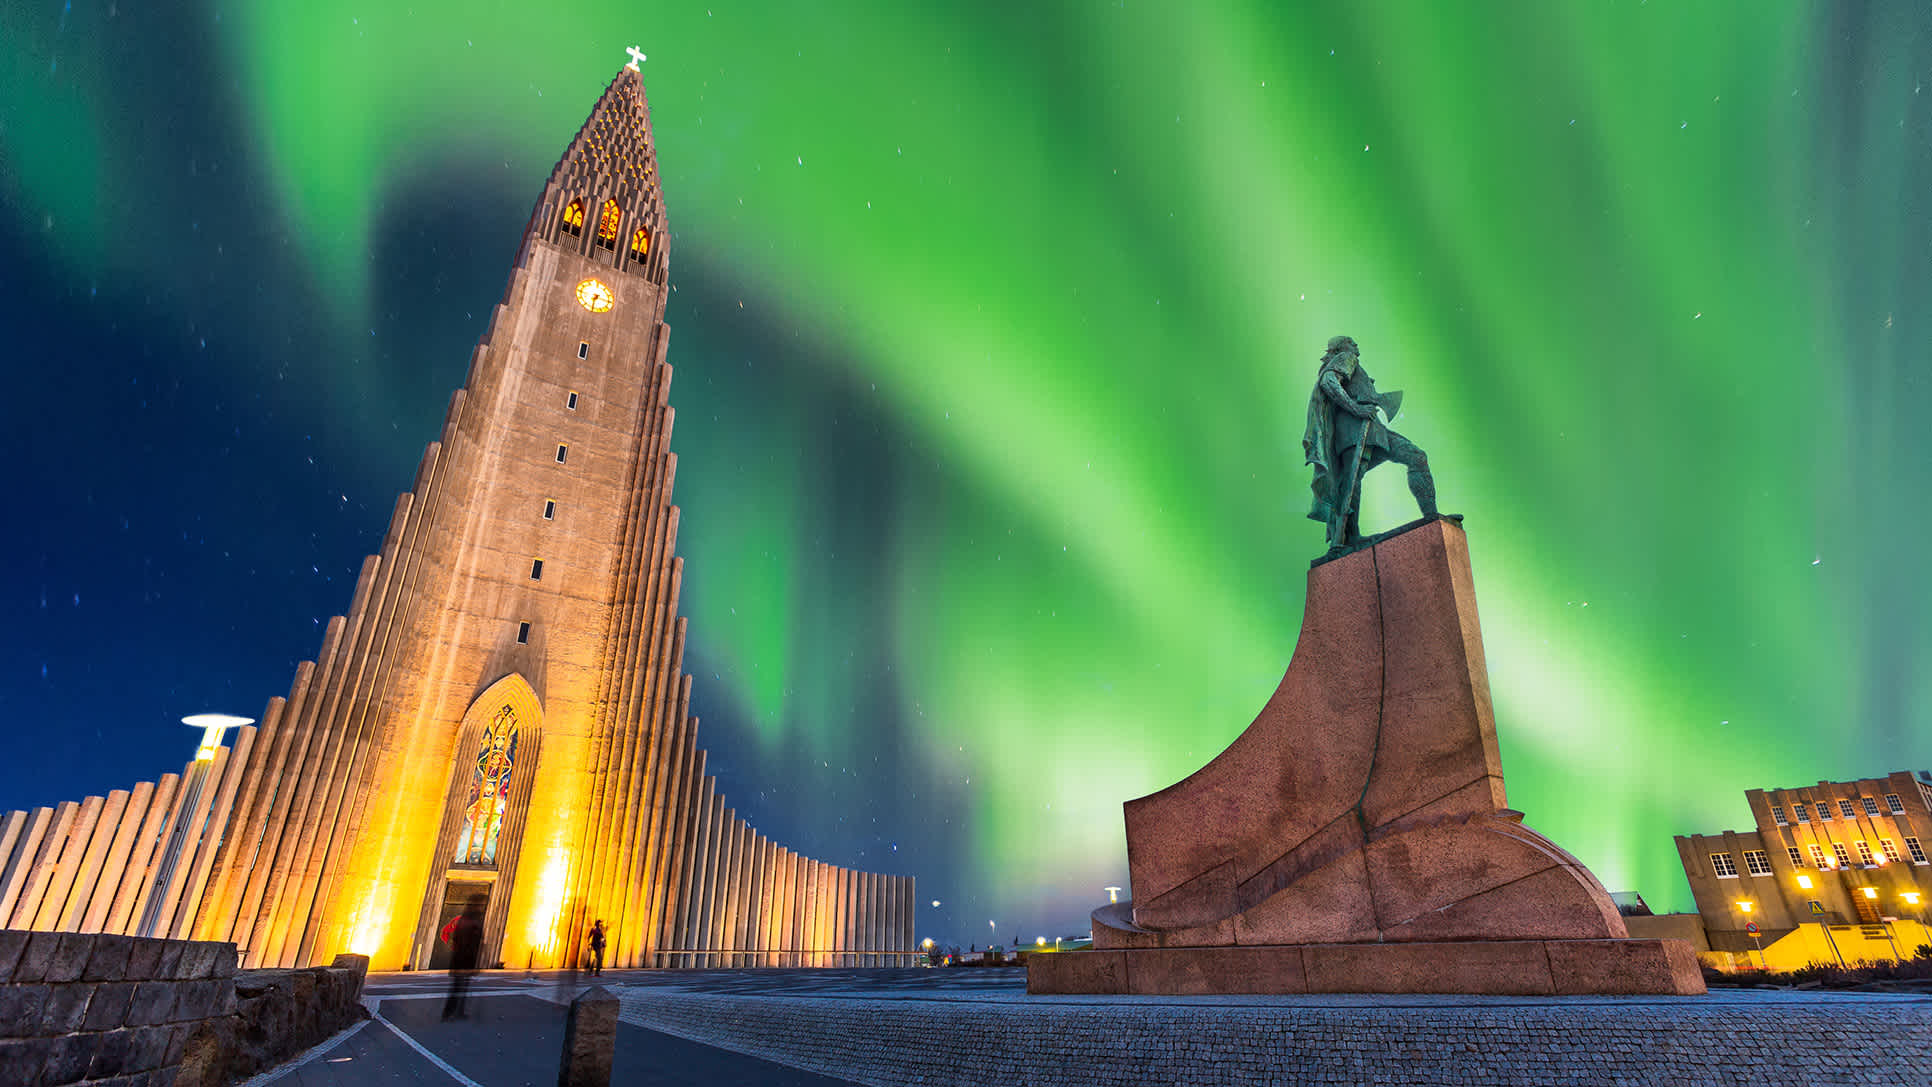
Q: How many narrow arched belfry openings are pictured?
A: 3